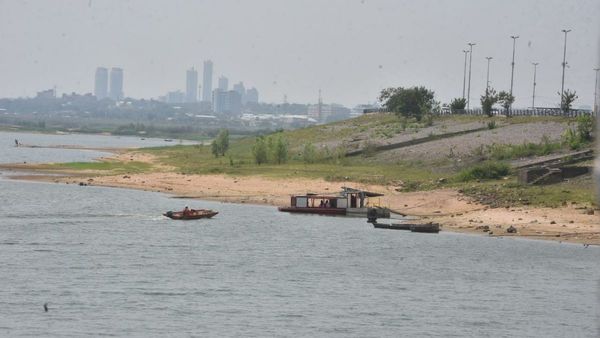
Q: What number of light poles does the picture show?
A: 7